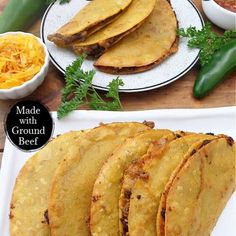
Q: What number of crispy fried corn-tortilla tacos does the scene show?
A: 8